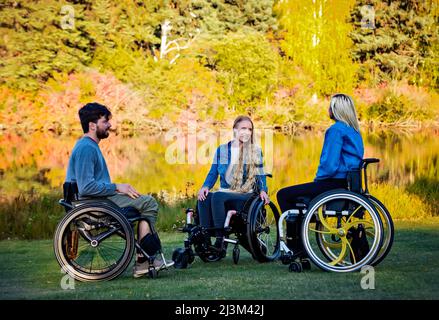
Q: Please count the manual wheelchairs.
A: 3